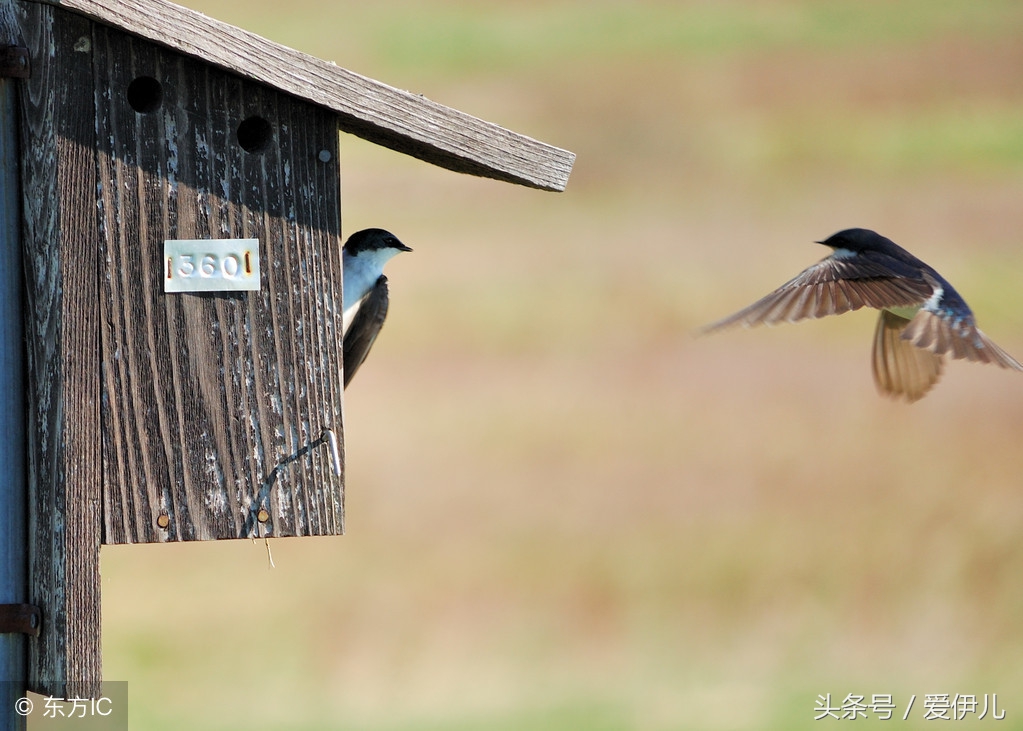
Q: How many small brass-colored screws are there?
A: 2